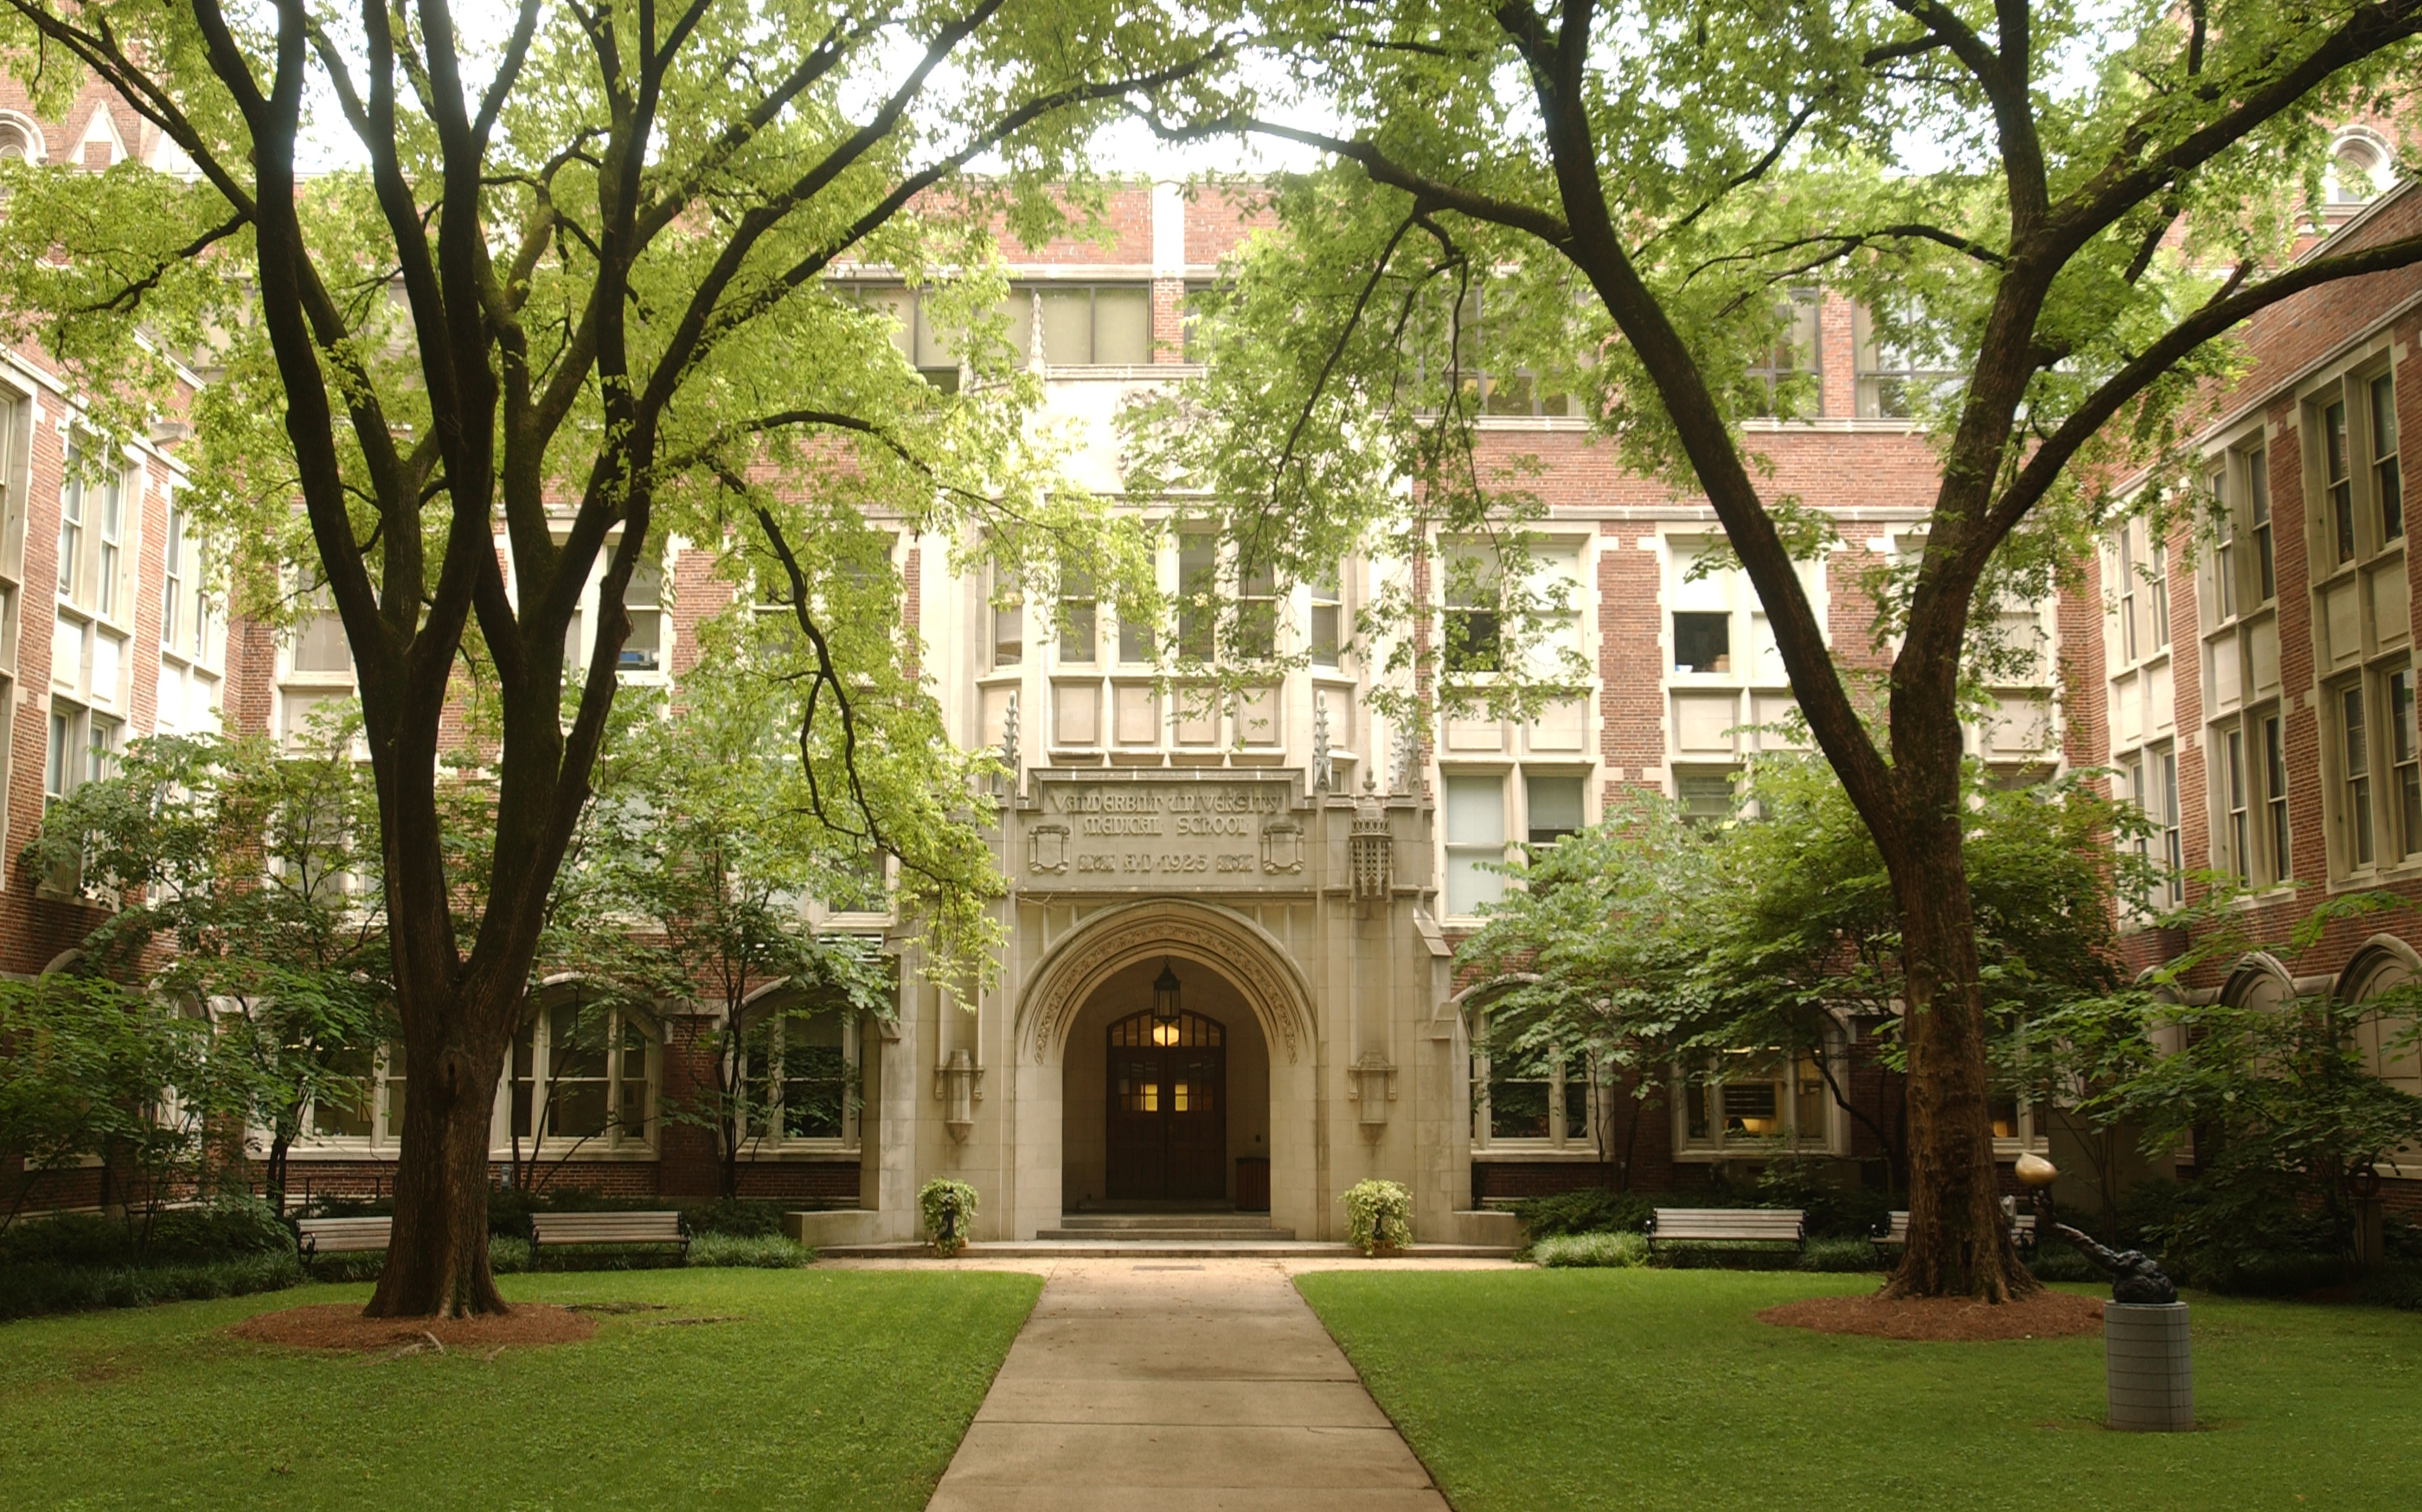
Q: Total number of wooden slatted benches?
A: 4